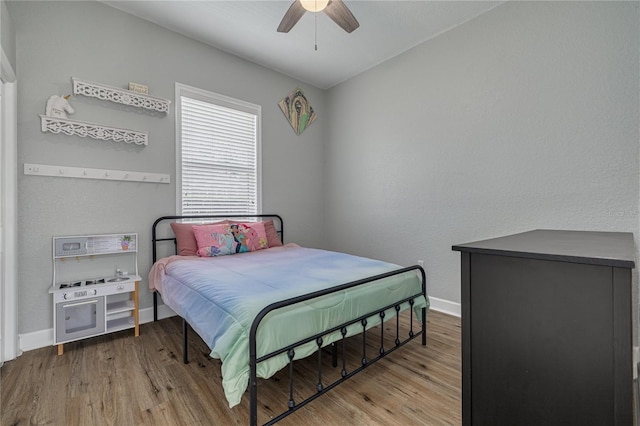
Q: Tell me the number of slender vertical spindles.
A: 7